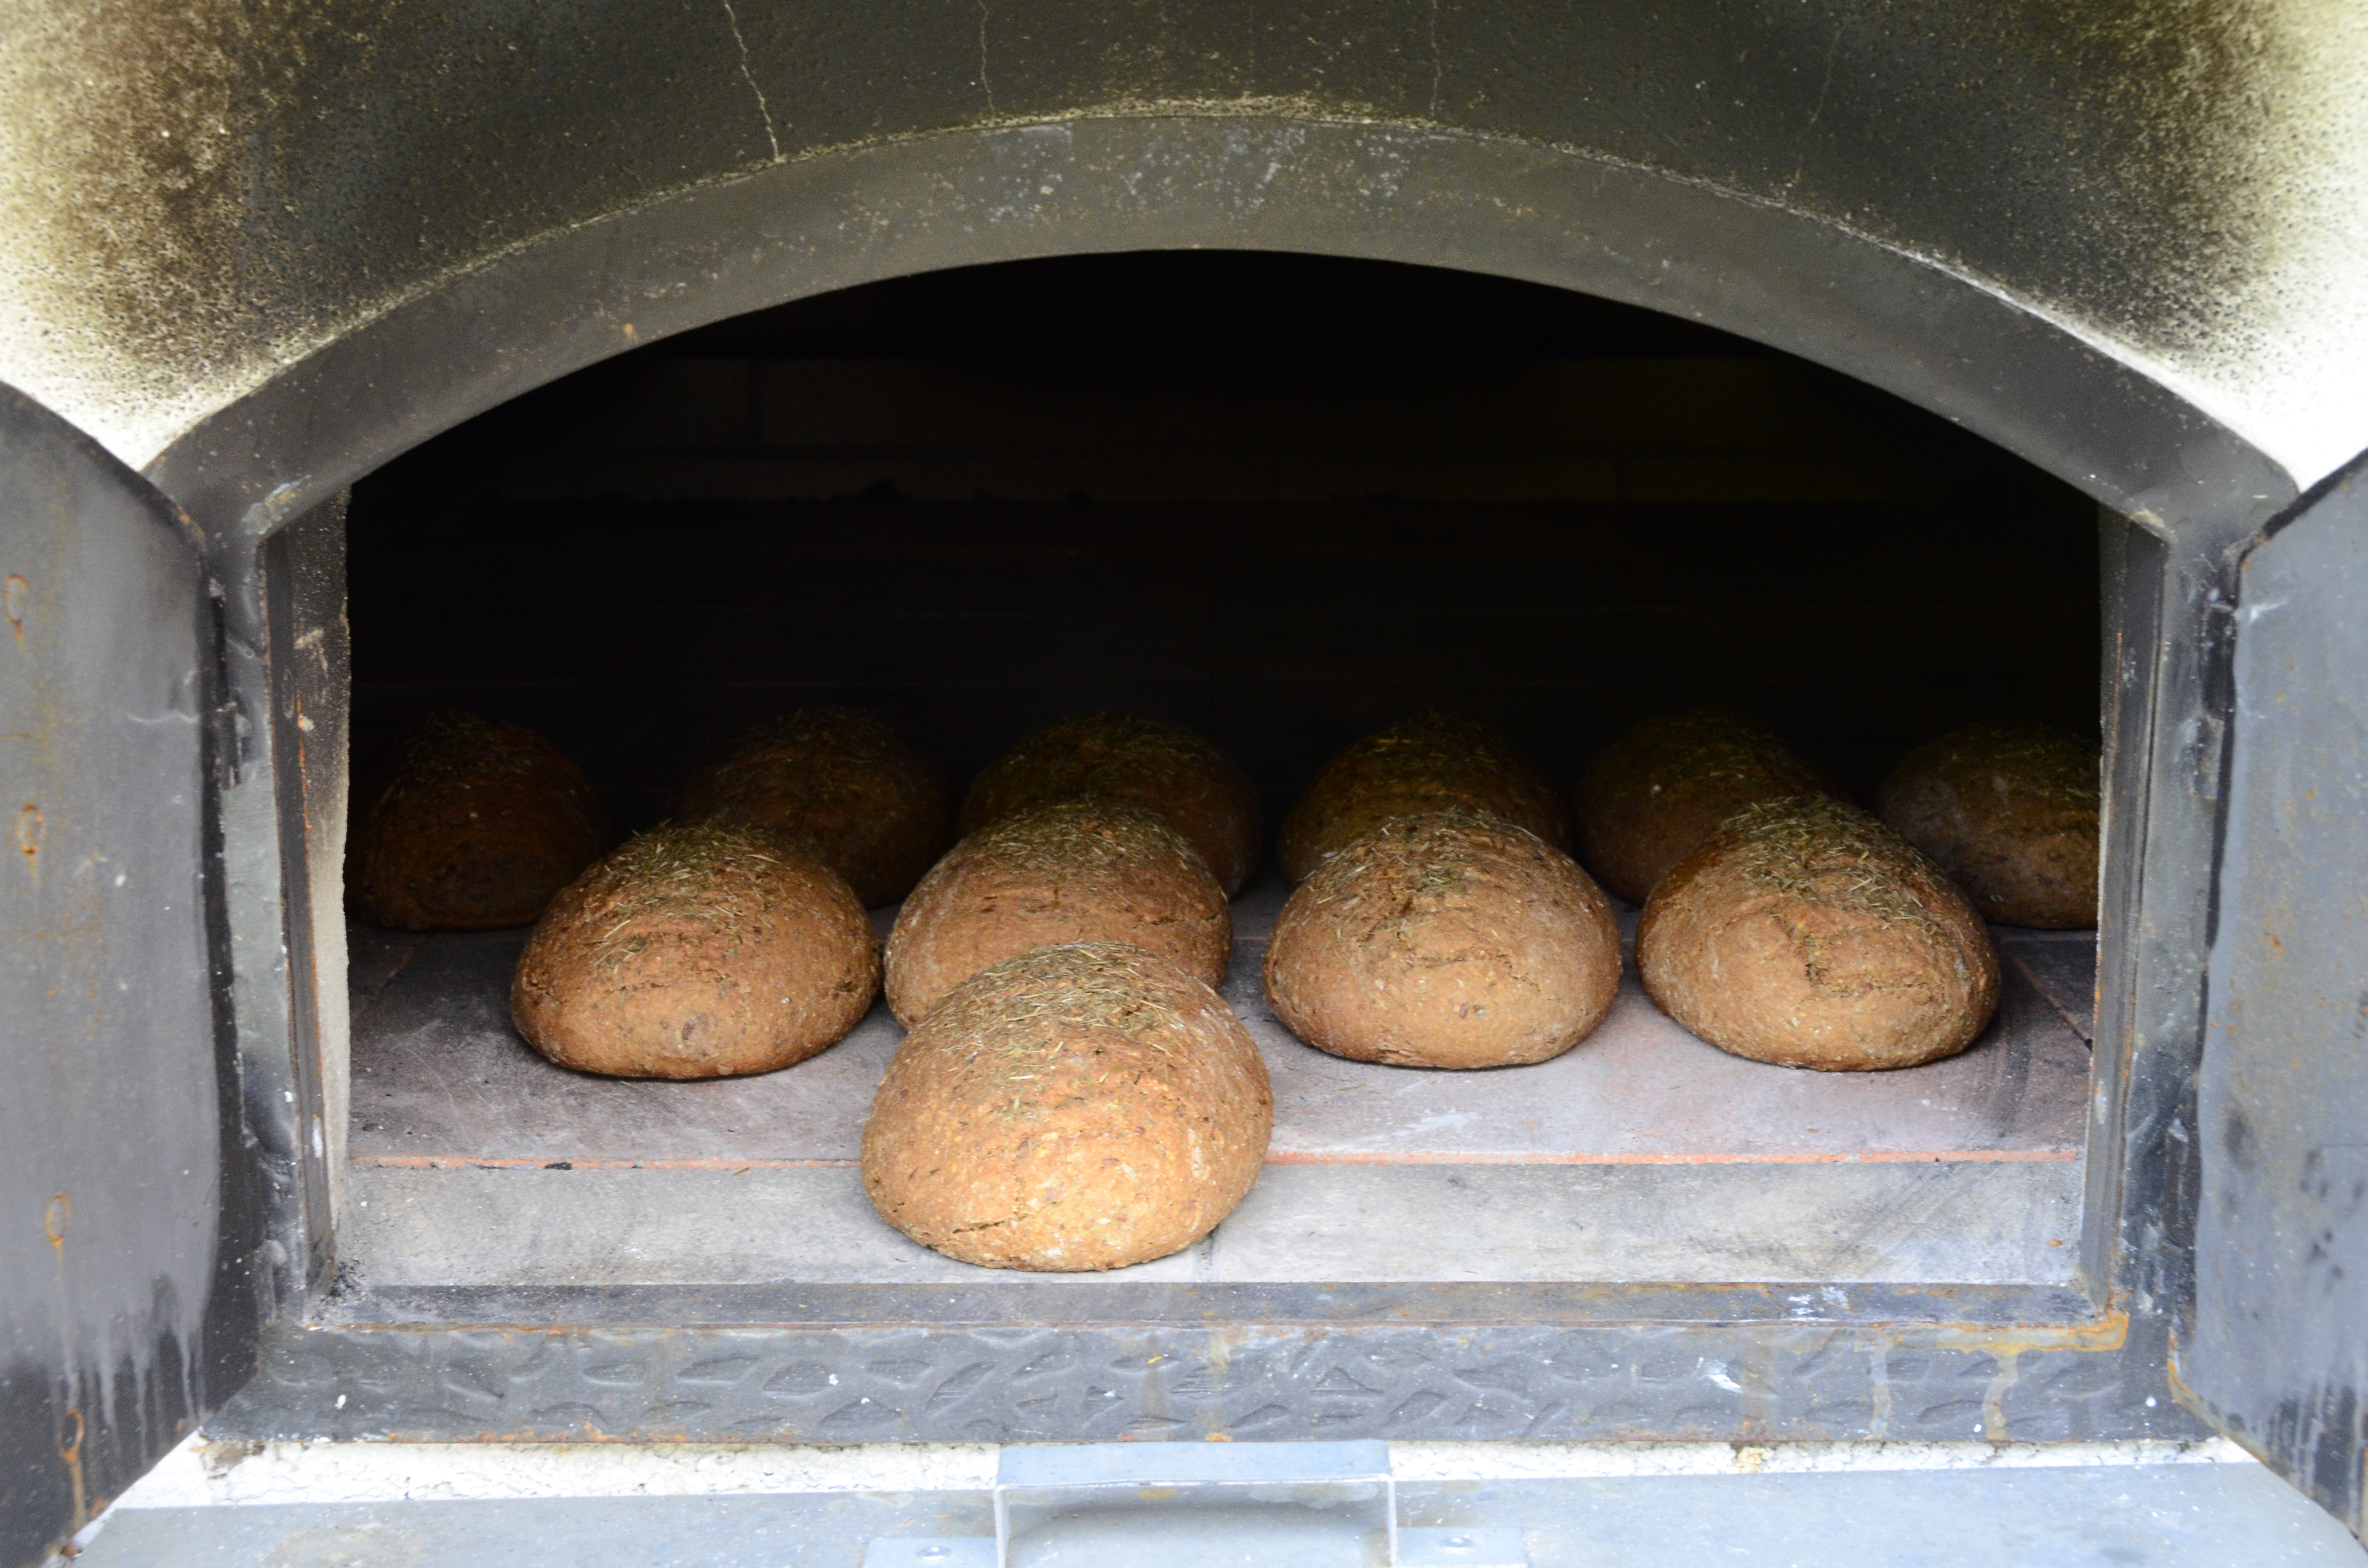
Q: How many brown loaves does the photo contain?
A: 11